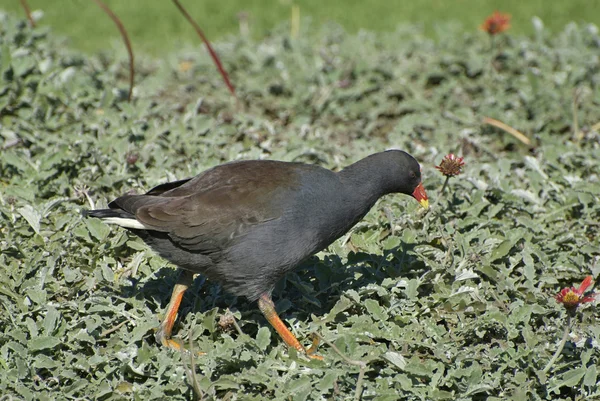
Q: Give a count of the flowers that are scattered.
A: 3